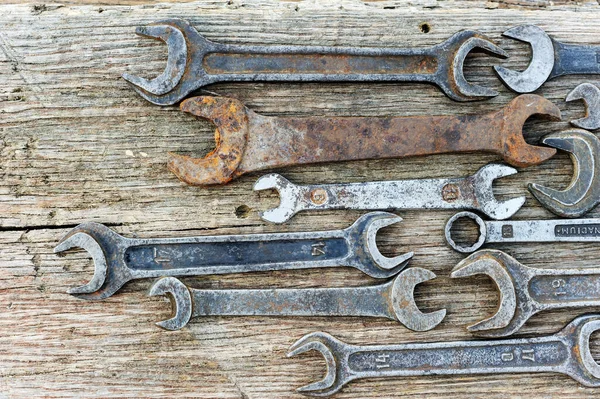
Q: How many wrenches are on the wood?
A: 11